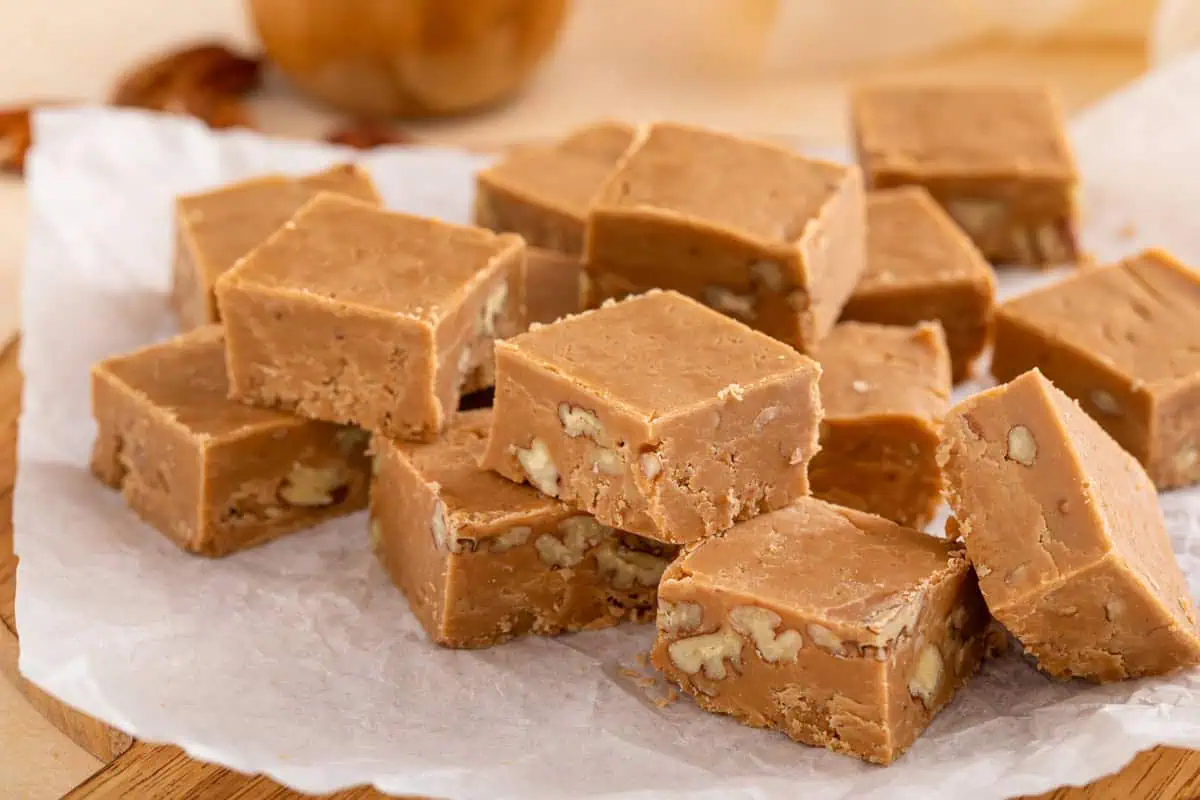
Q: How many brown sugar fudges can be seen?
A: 14